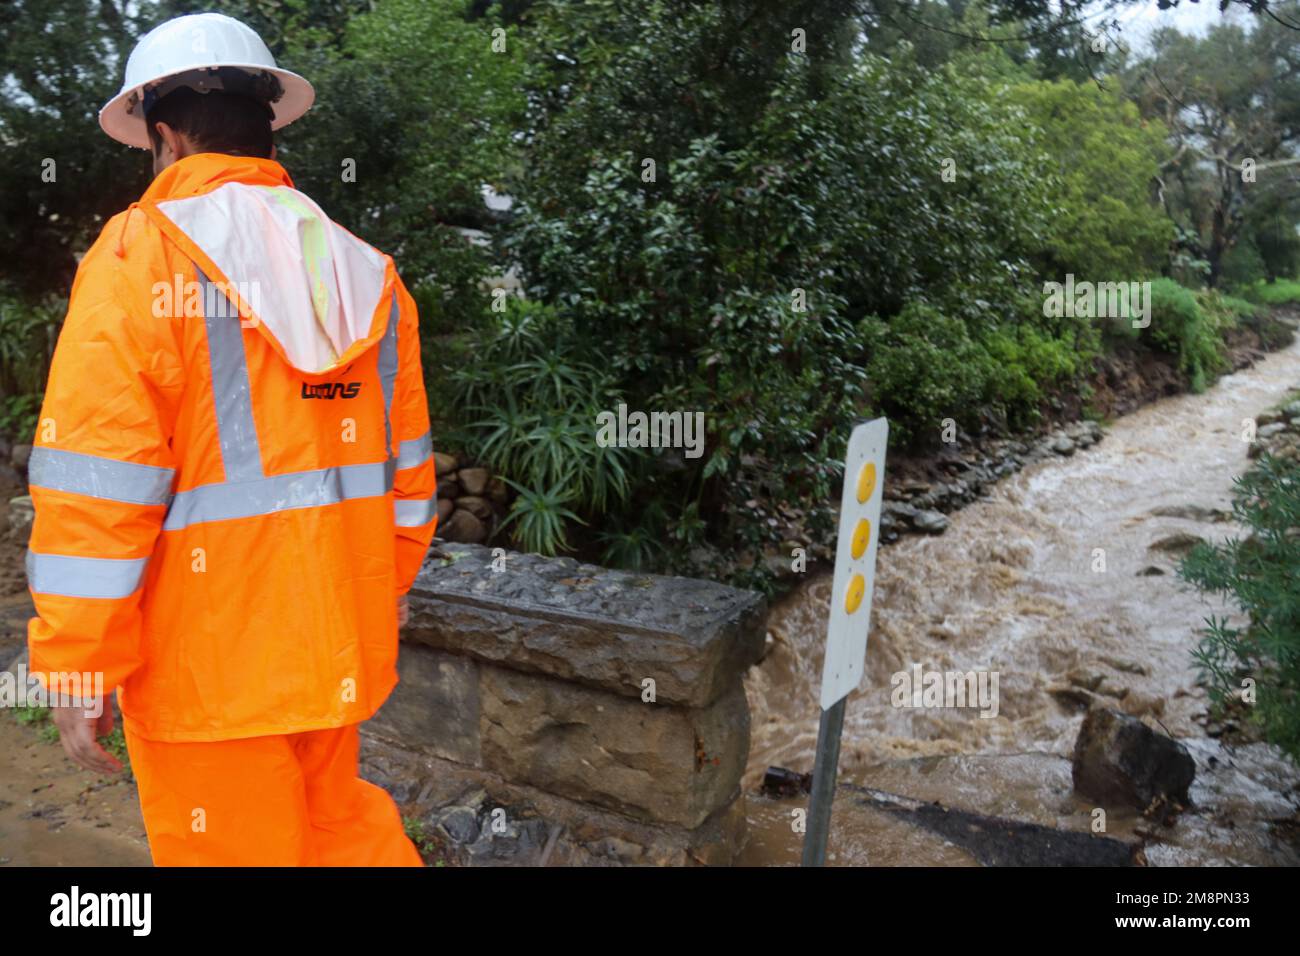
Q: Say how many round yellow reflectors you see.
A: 3